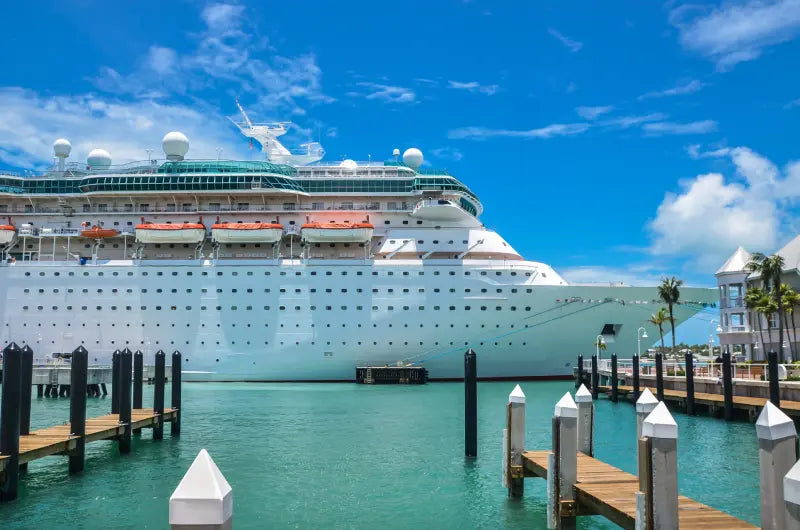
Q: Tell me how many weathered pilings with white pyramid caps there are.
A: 8